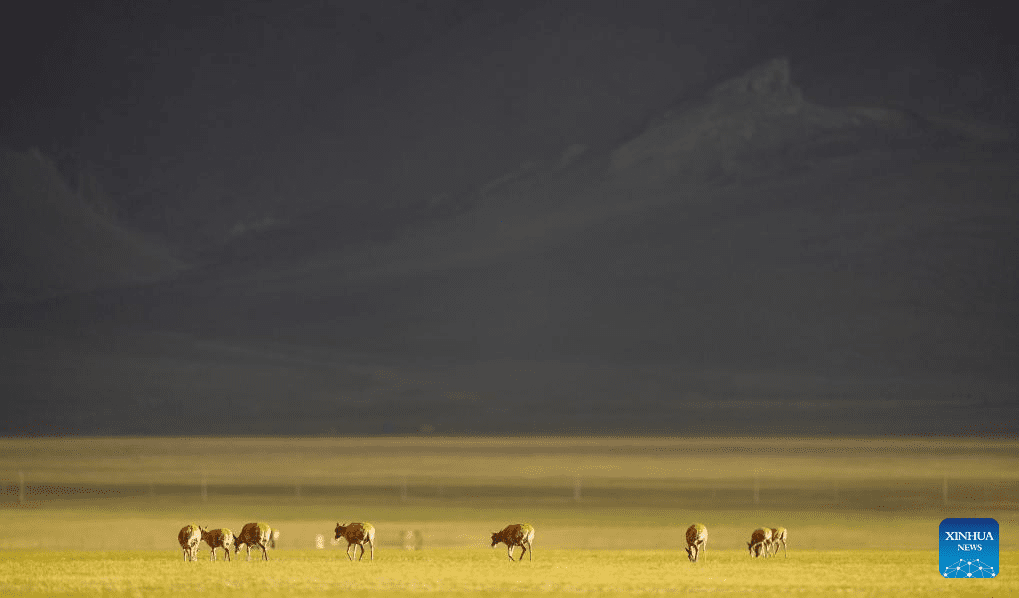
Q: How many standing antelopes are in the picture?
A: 8